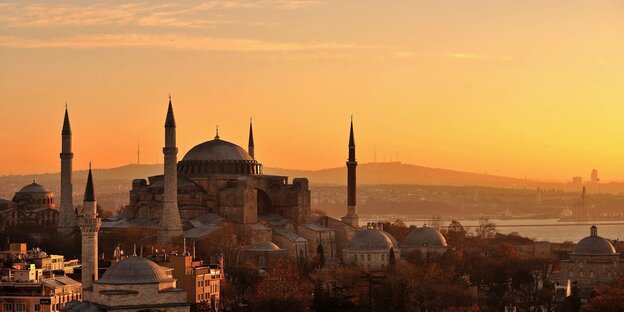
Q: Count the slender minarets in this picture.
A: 5